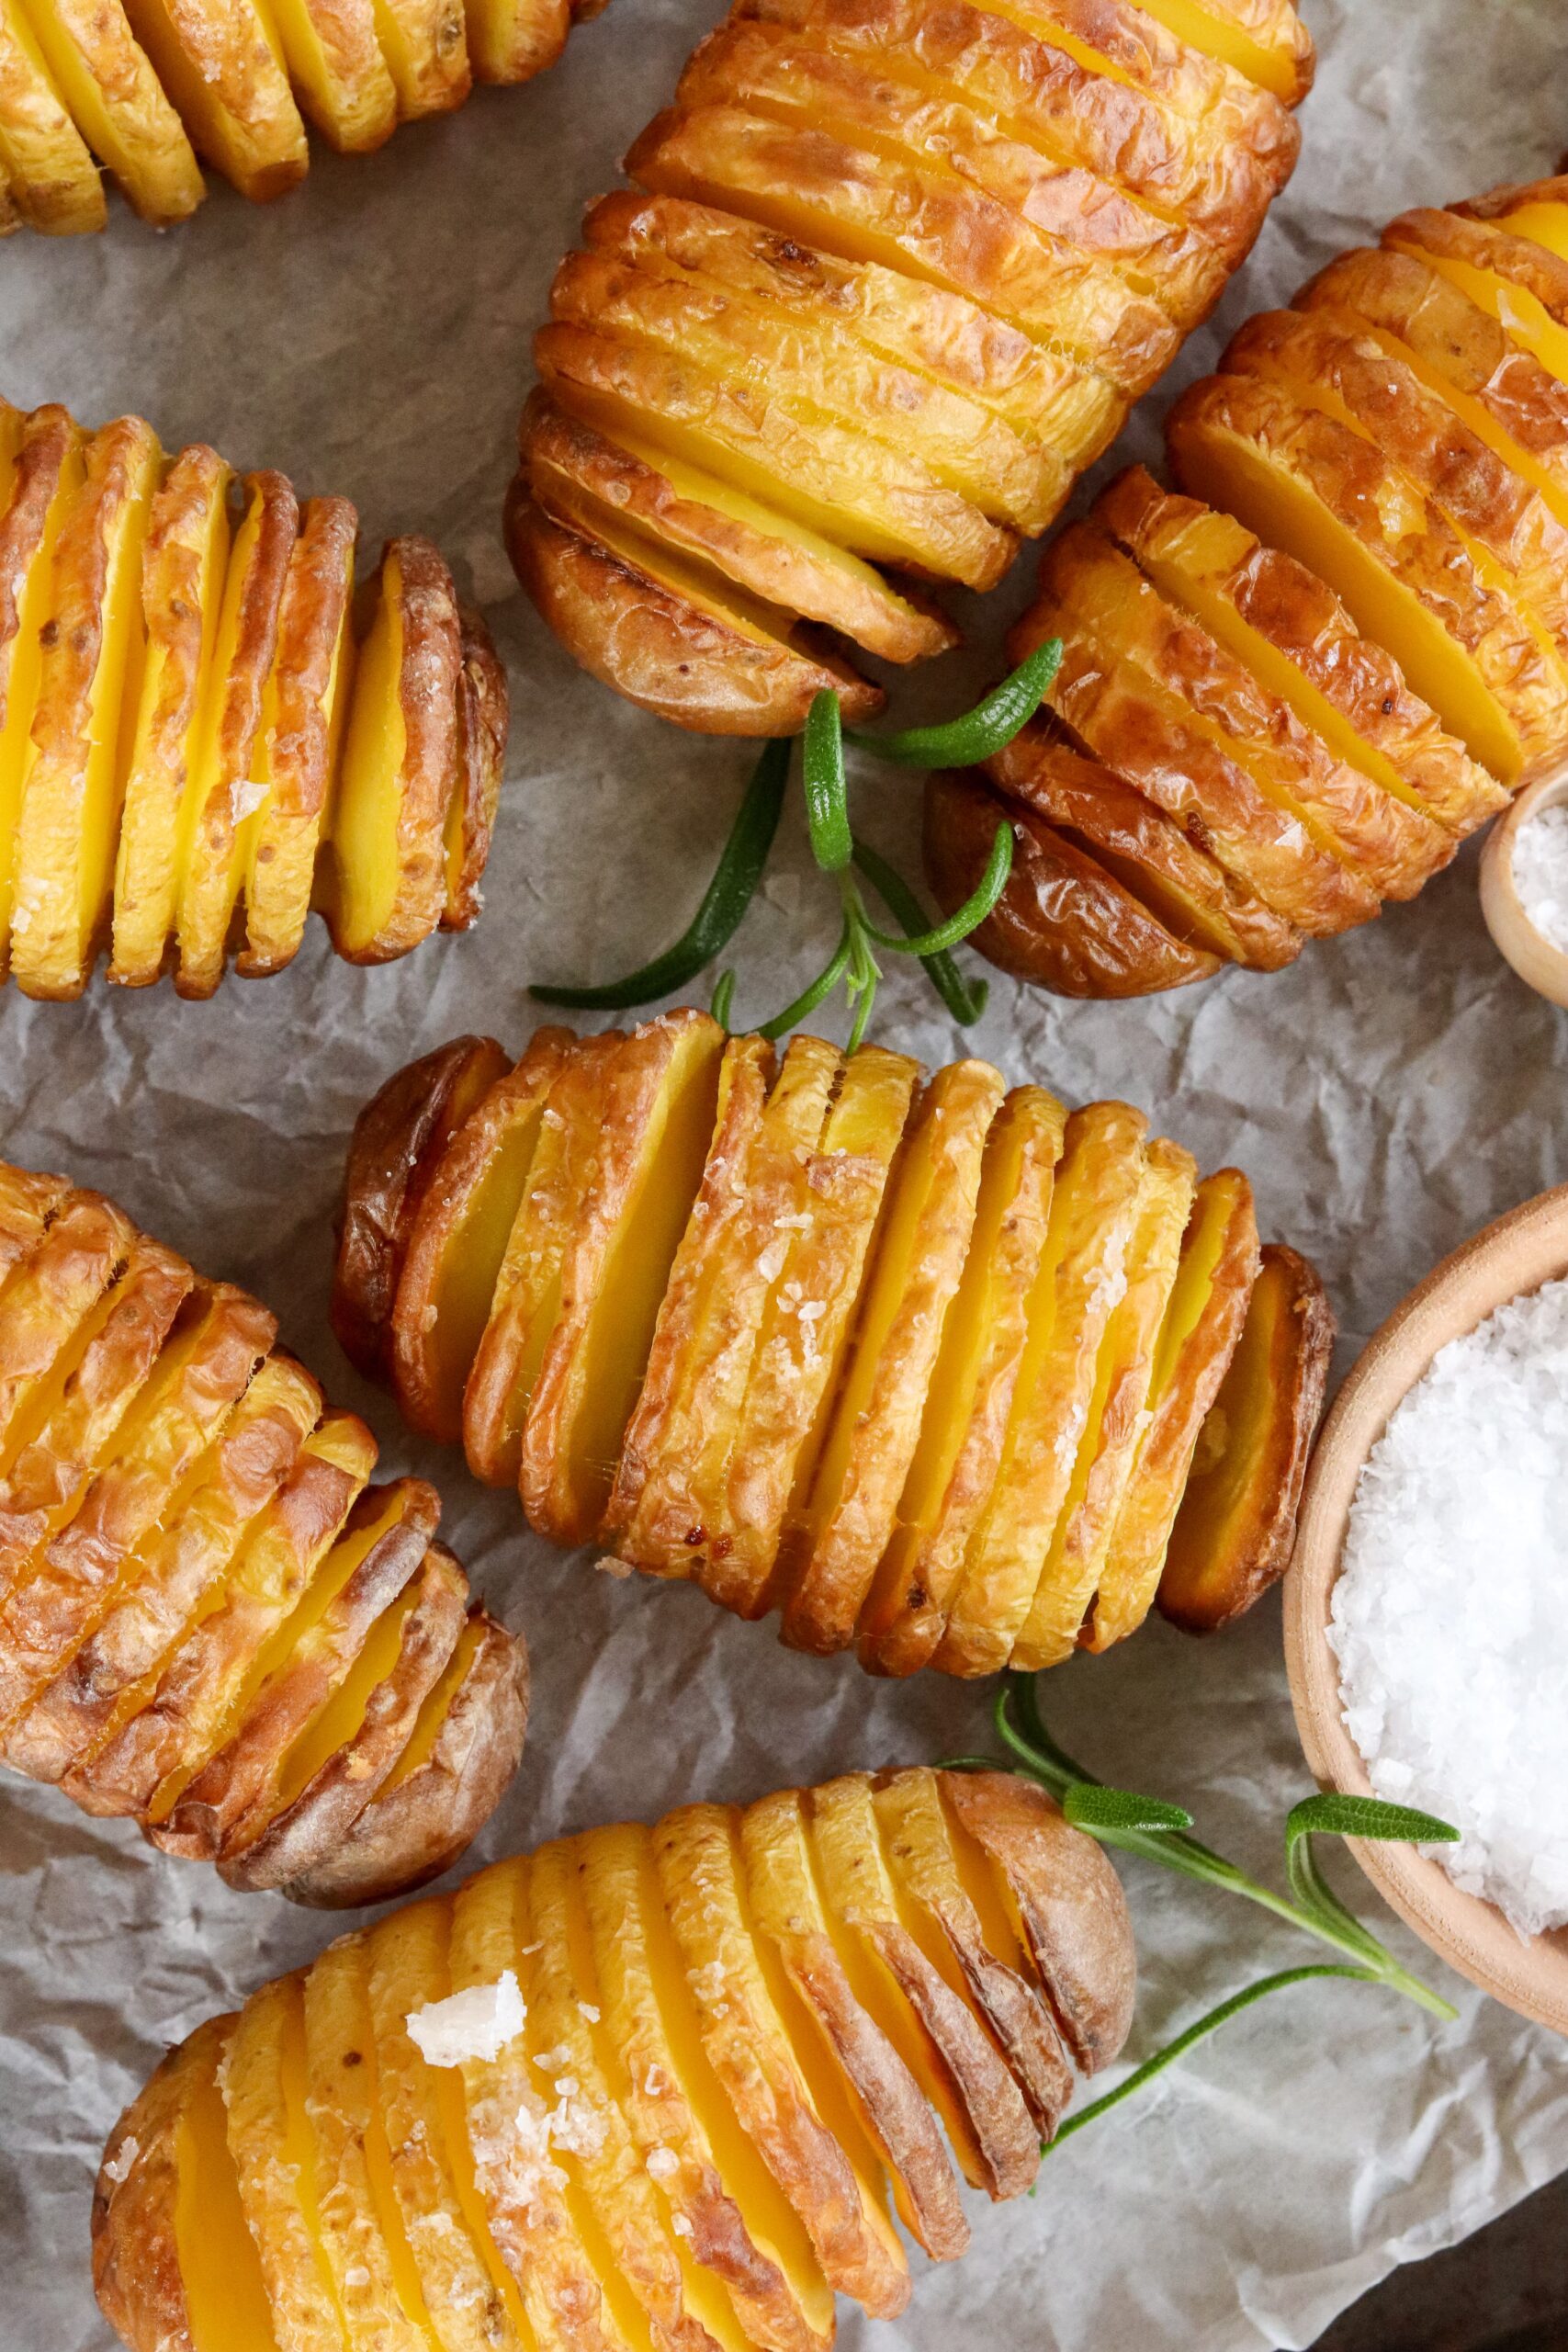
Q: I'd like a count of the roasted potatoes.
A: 7